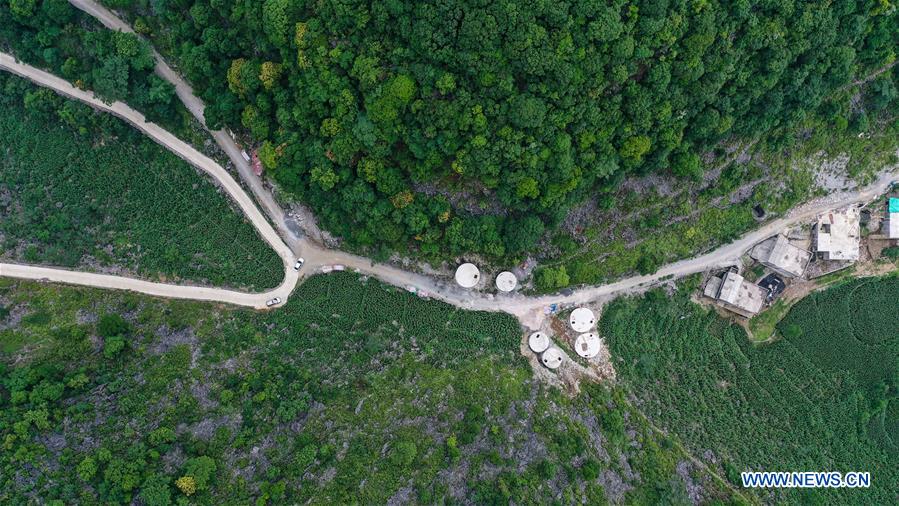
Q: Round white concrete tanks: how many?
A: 6